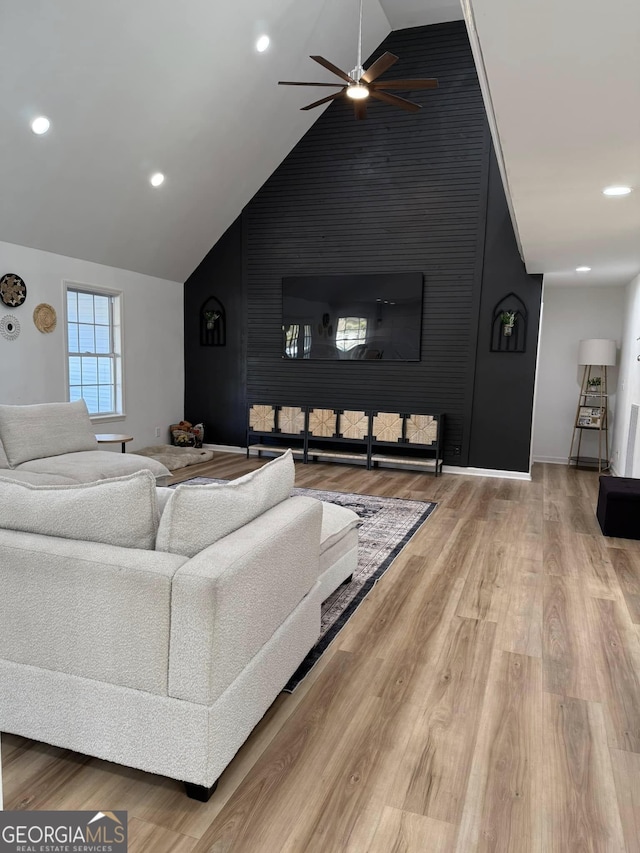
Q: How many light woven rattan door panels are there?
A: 6